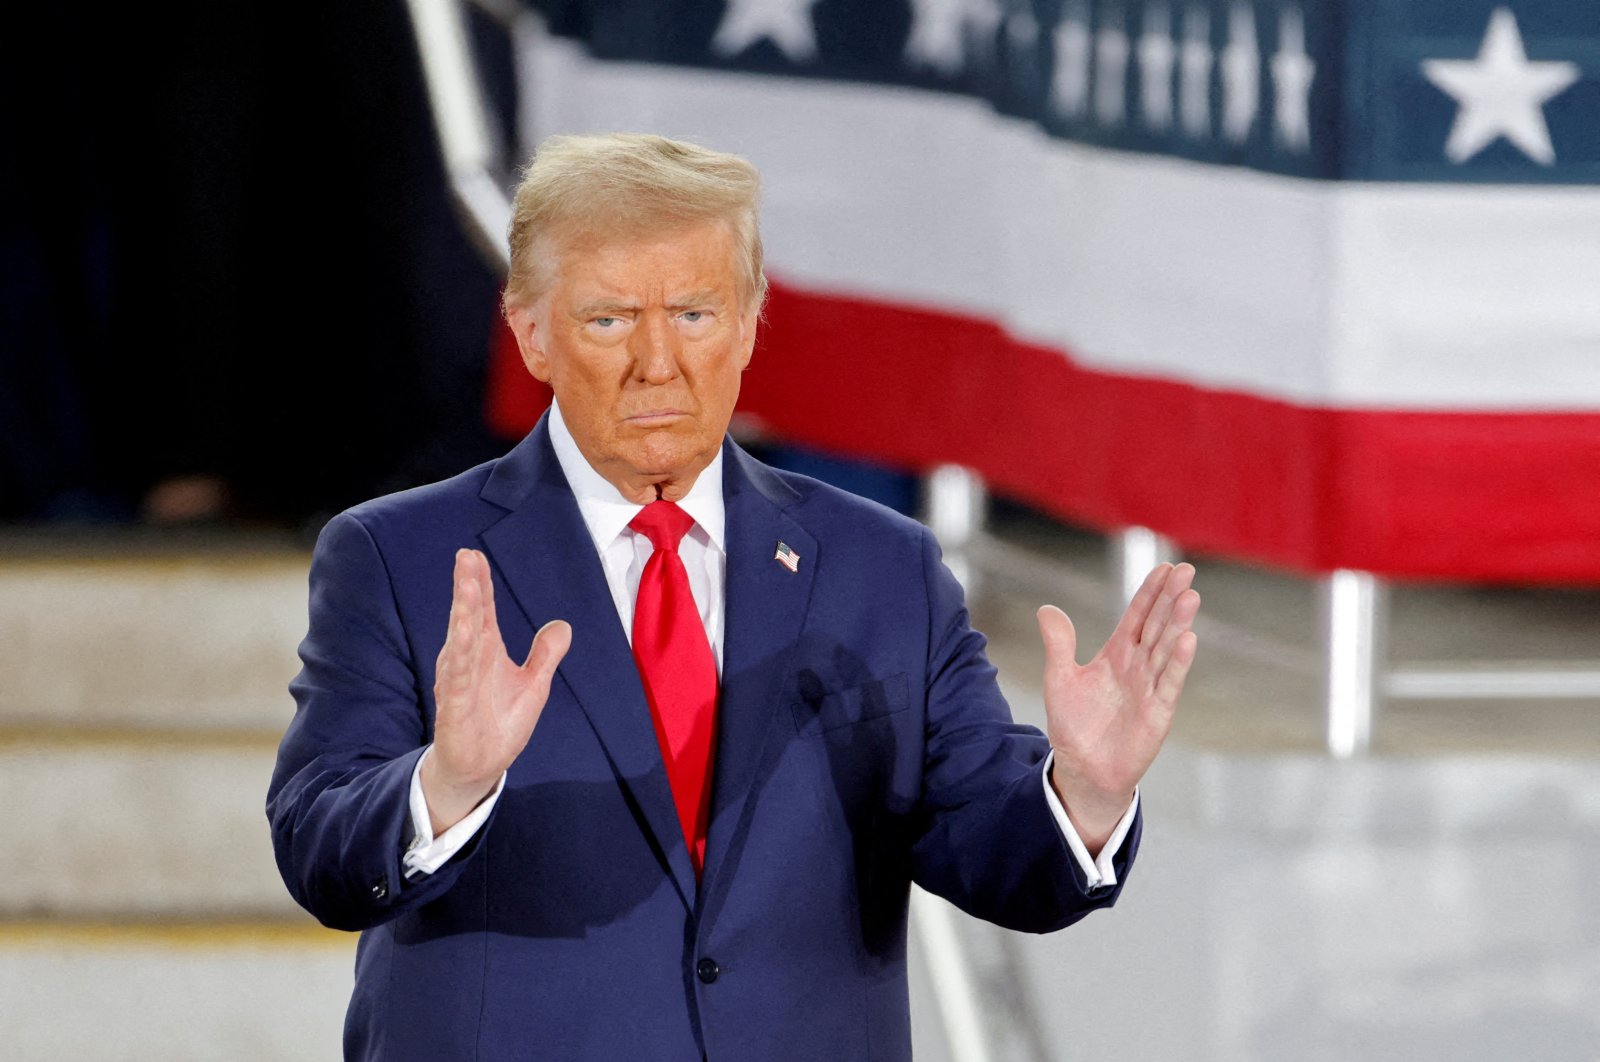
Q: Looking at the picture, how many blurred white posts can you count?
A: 3